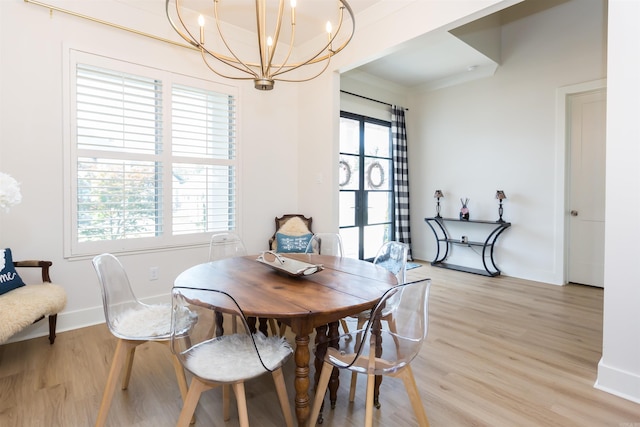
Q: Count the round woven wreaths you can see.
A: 2